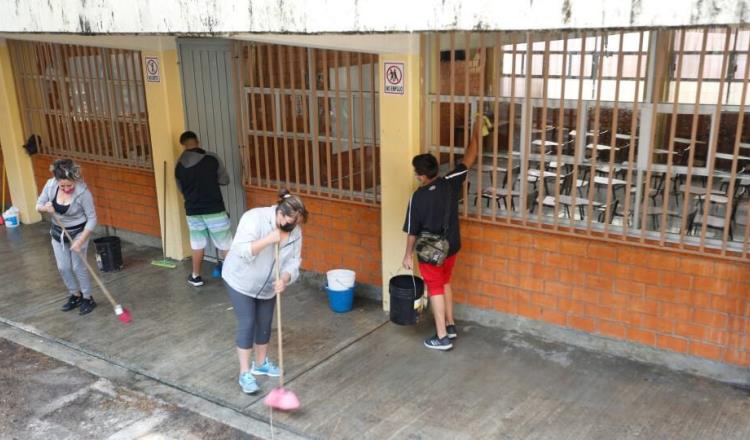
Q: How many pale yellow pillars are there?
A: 3